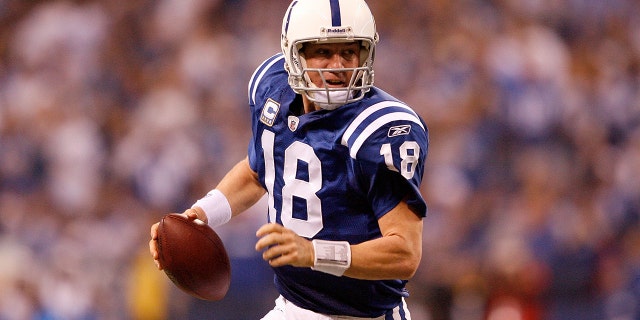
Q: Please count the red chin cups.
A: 0